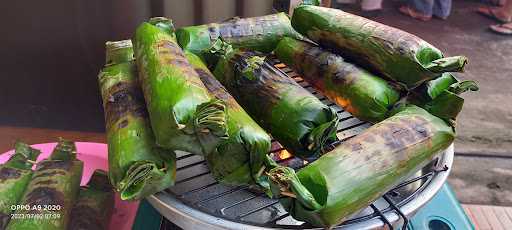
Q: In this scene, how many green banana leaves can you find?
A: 11